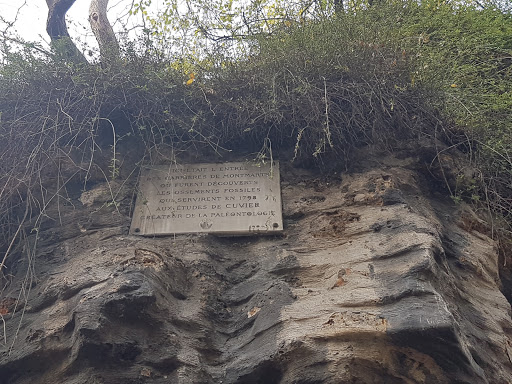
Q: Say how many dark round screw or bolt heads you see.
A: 2